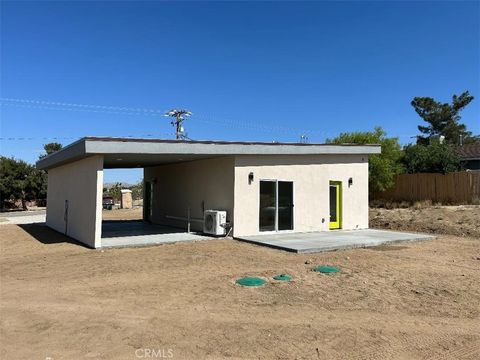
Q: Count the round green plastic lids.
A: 3